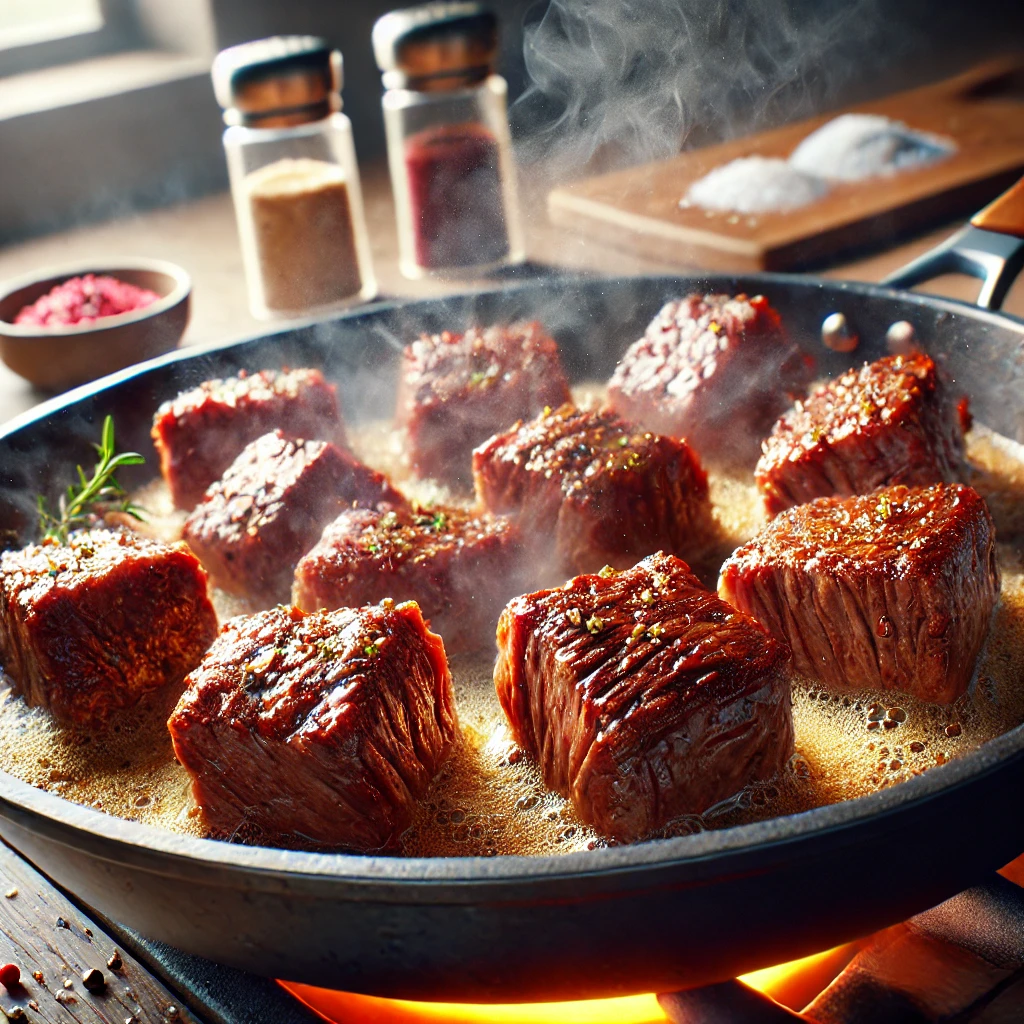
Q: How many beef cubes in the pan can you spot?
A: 11